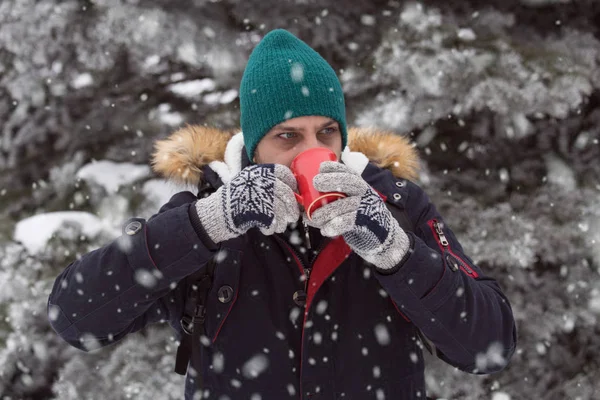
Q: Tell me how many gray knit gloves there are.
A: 2